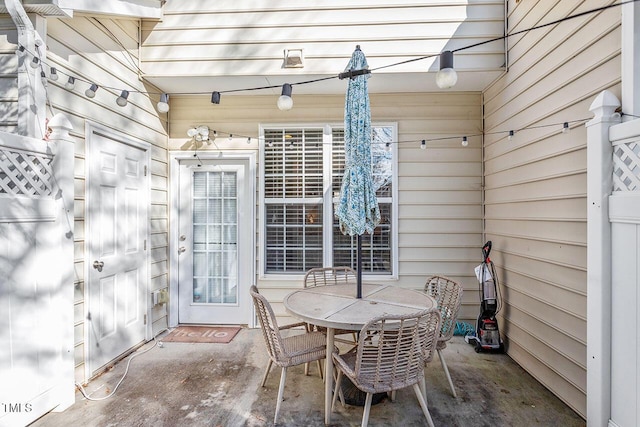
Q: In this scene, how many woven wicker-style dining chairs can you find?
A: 4